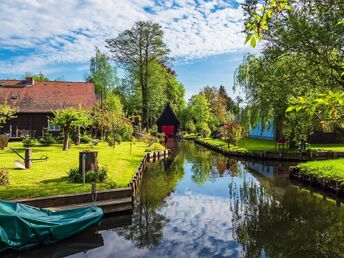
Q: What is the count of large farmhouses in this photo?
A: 1